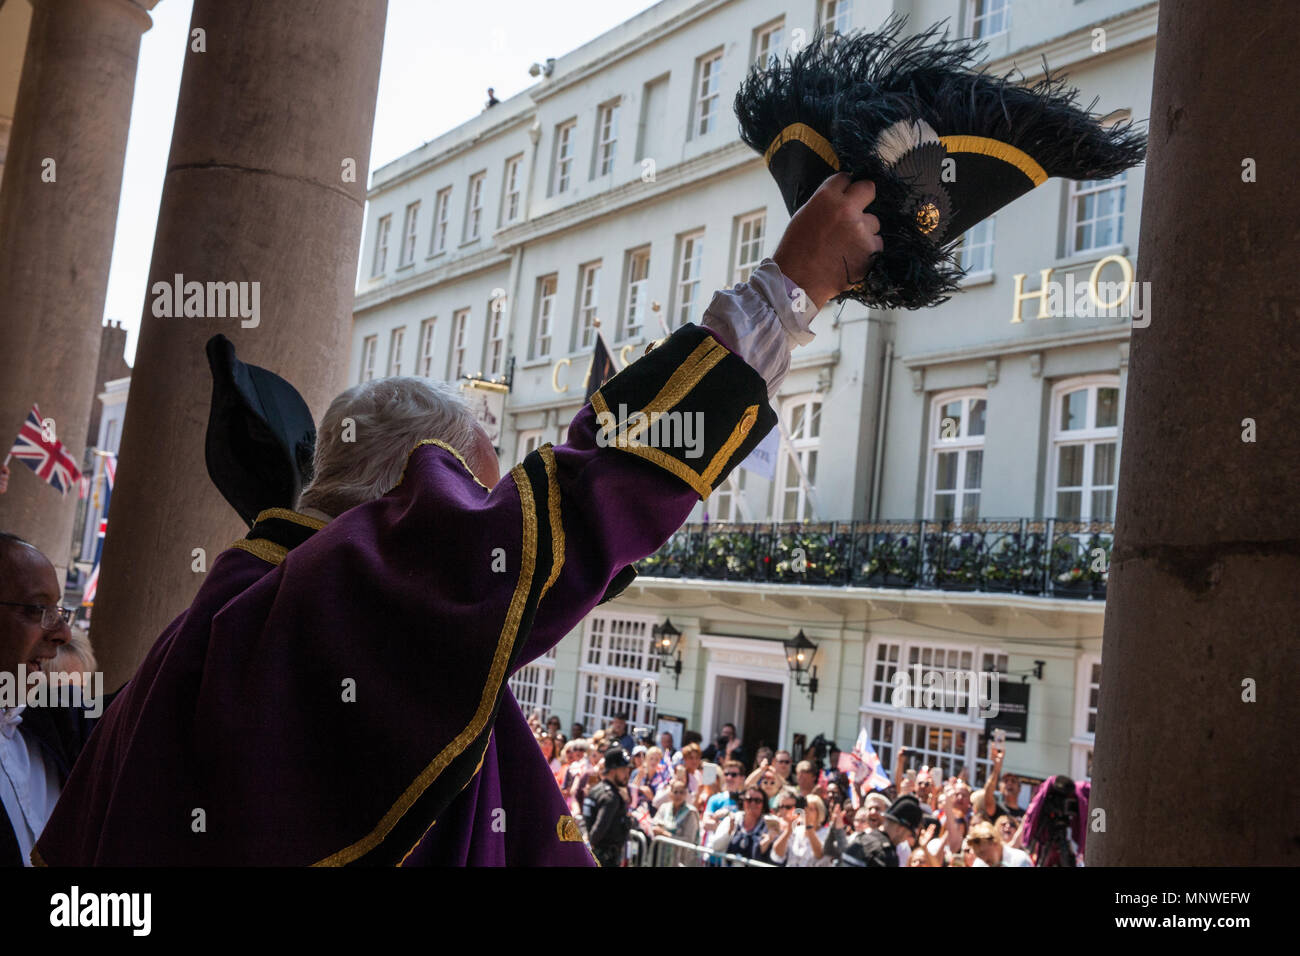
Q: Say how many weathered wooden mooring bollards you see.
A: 0